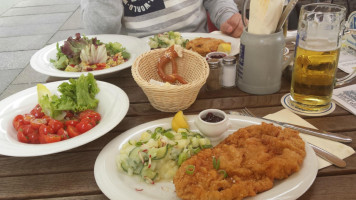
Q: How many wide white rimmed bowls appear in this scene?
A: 2